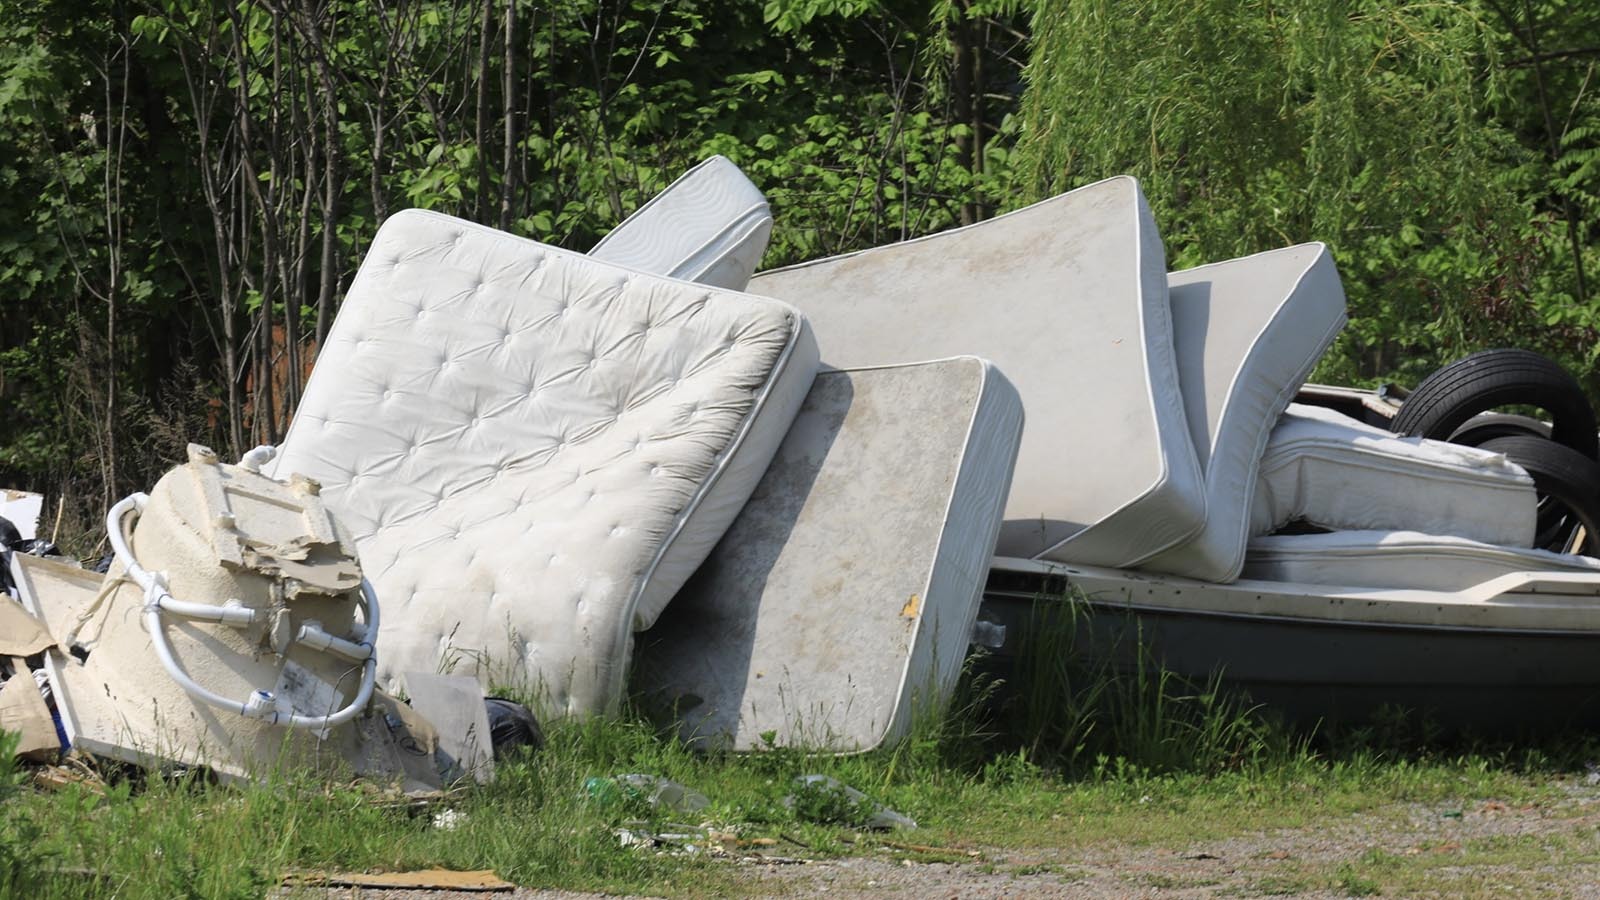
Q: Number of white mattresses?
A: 7